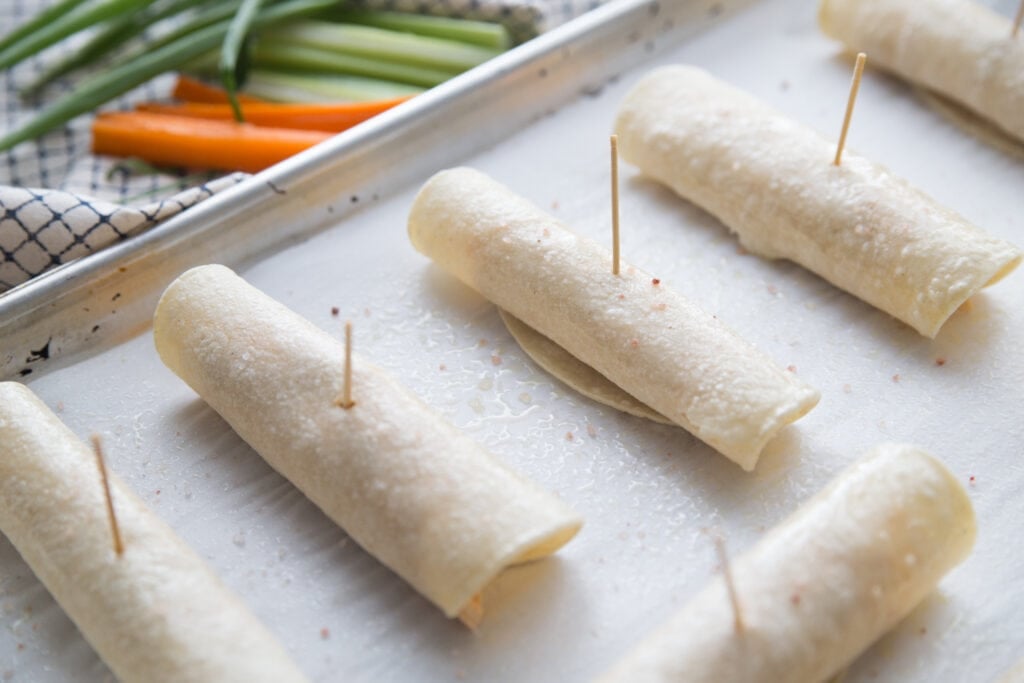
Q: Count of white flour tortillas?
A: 6